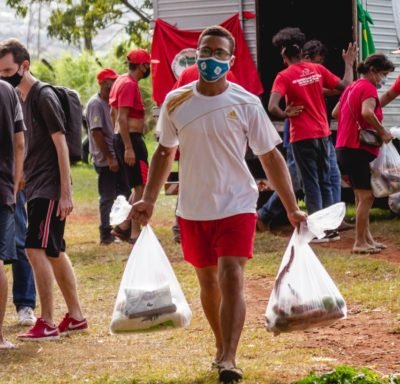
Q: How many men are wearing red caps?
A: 2